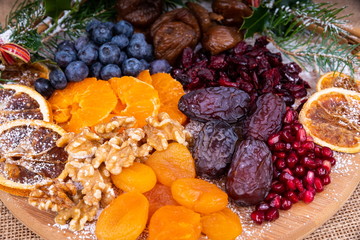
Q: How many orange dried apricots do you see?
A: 7